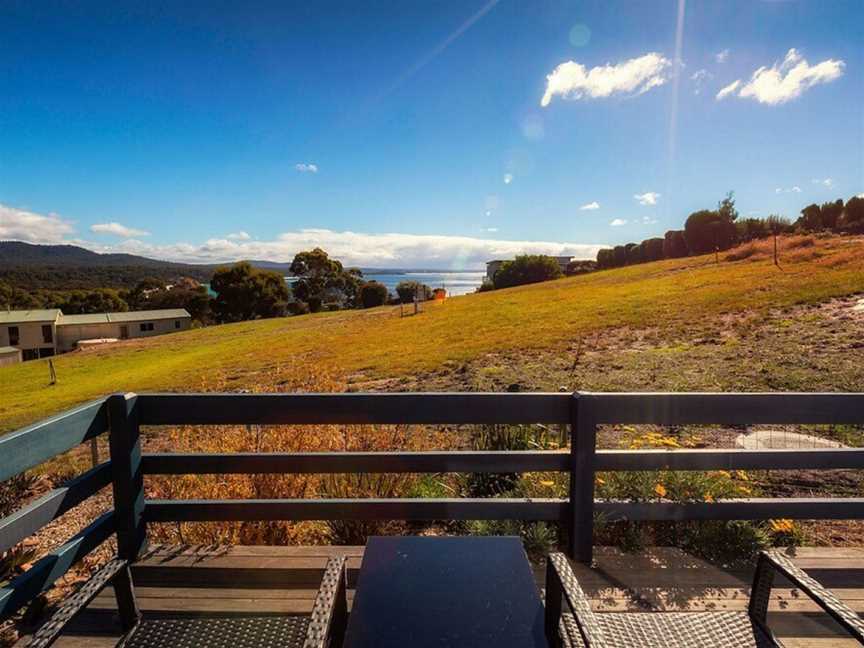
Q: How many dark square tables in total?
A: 1